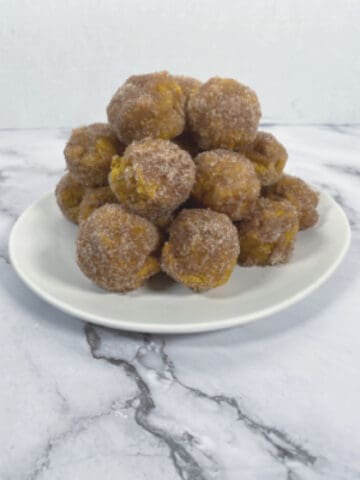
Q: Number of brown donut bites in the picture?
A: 13